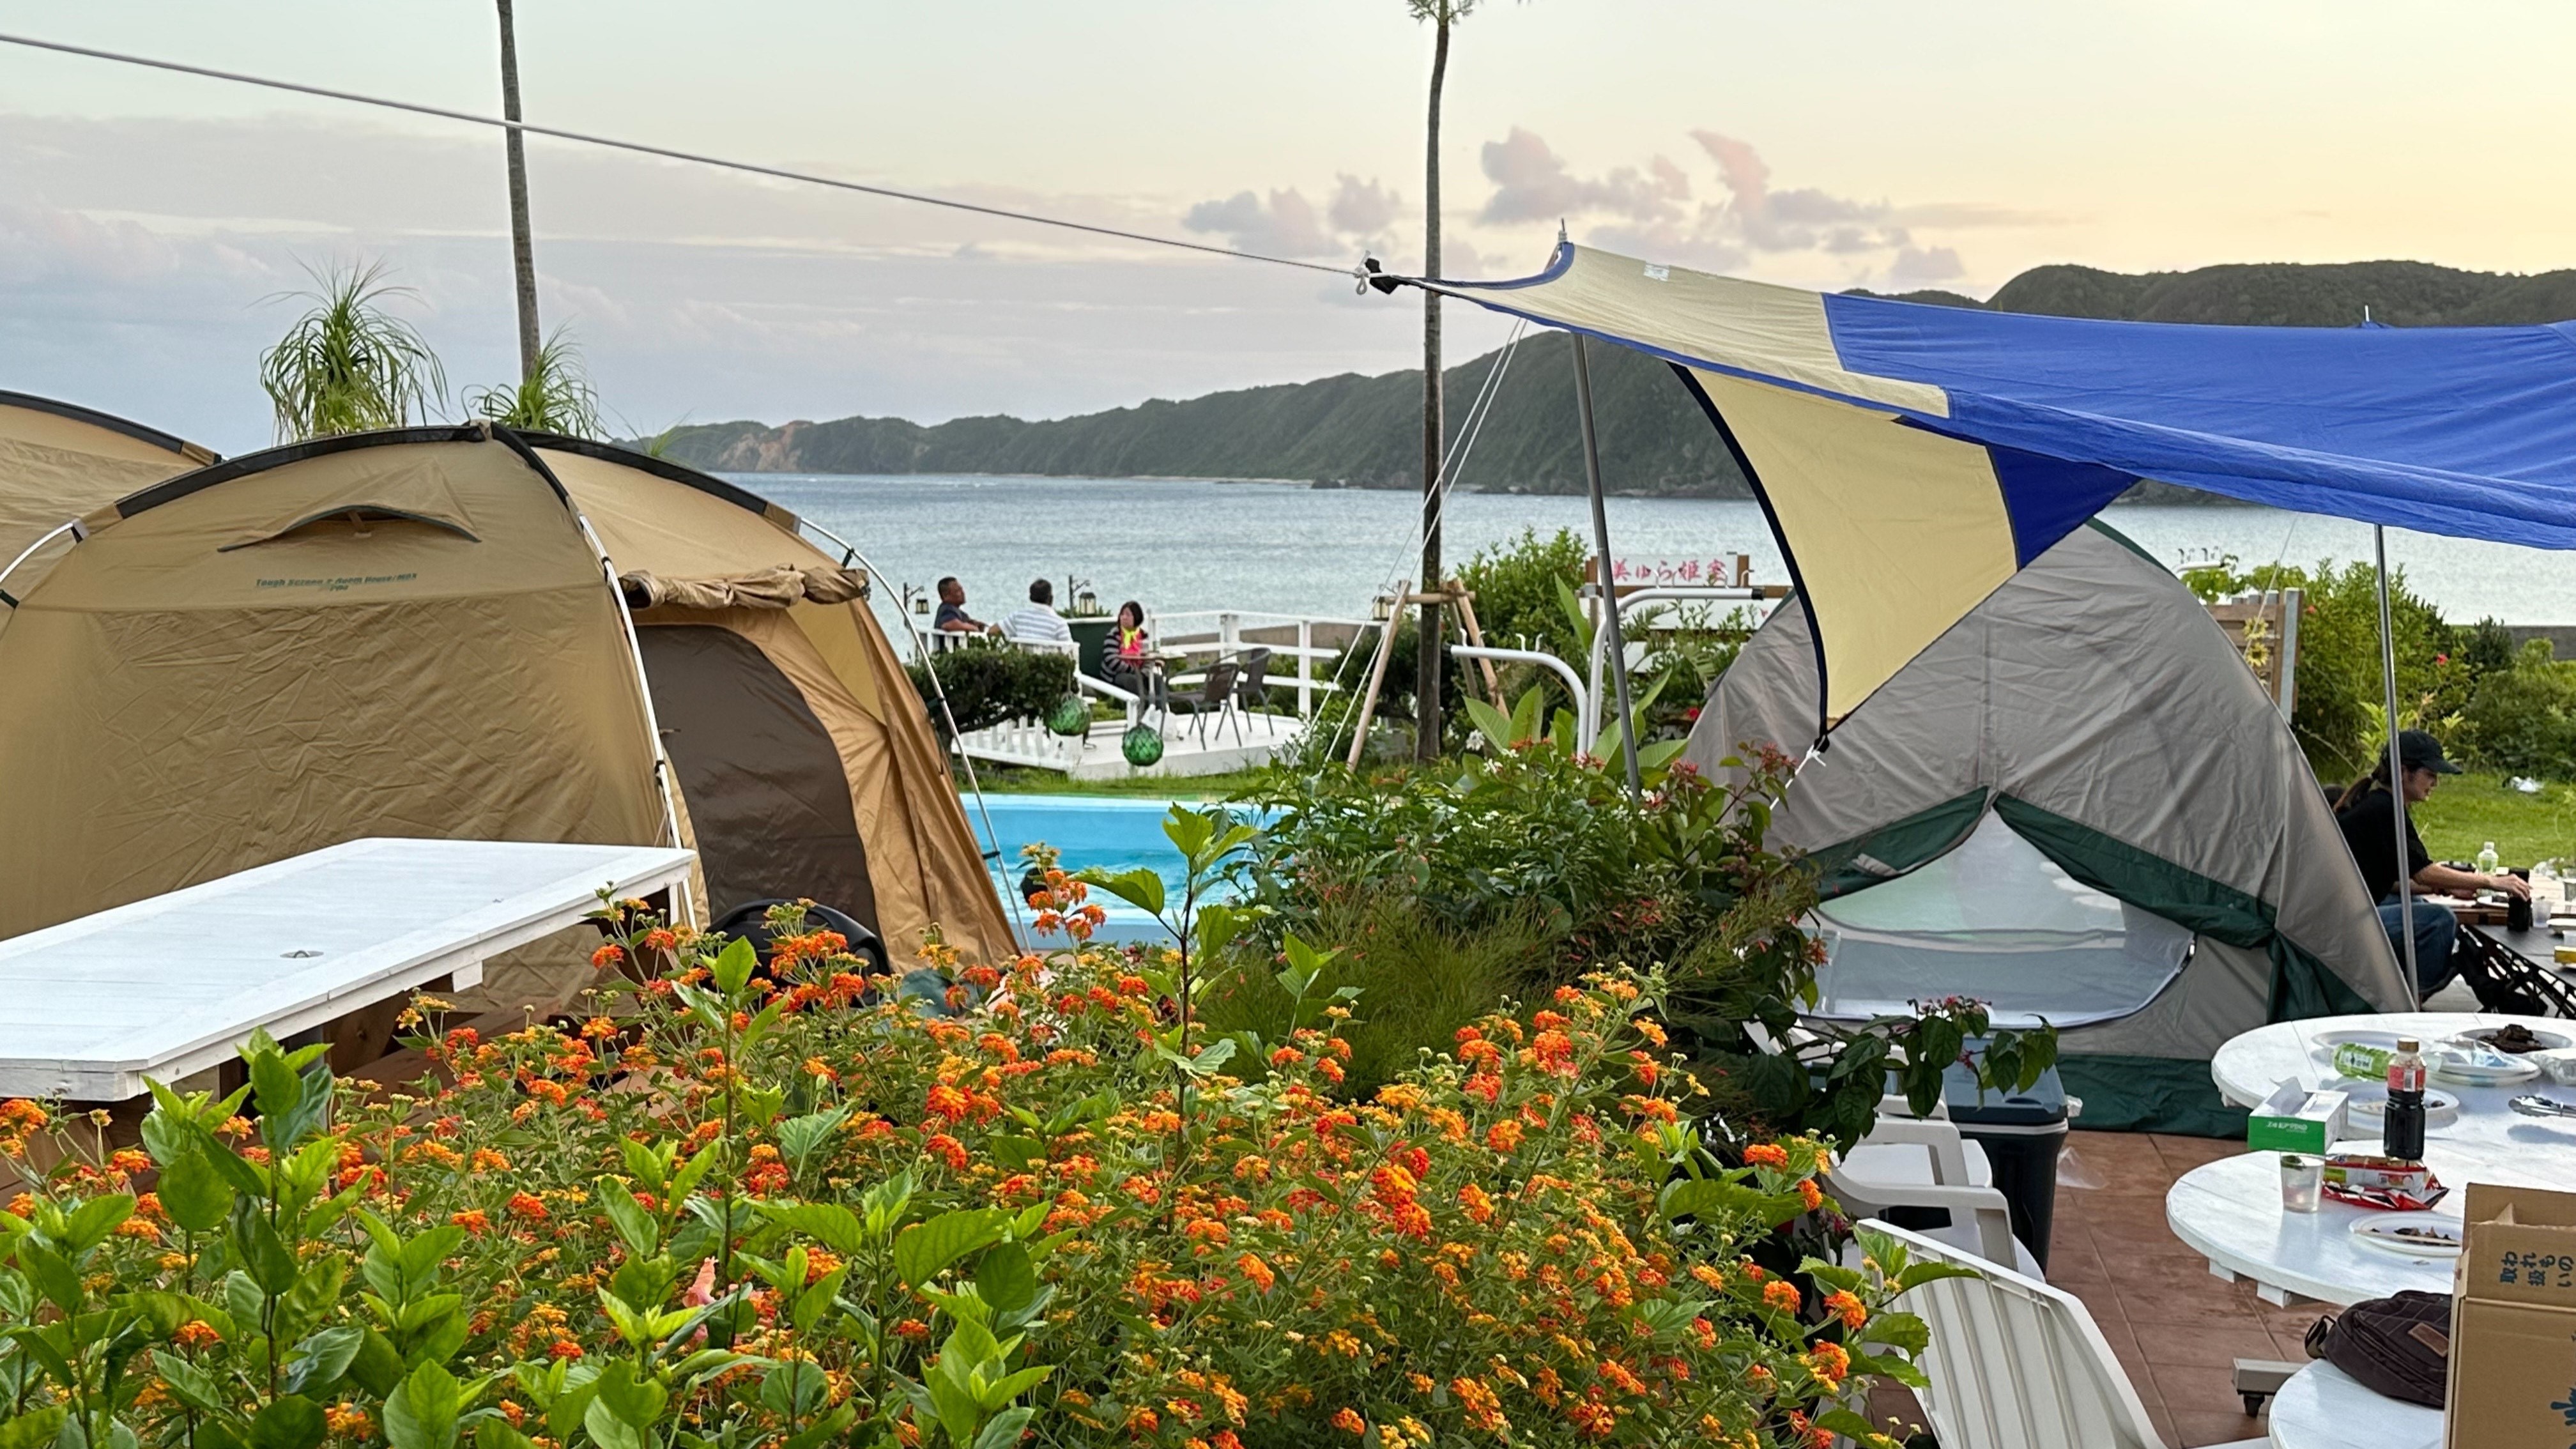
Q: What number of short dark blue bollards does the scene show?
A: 0